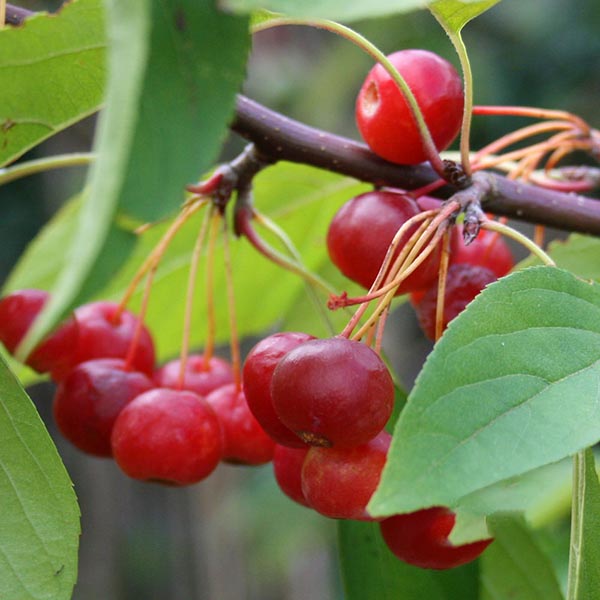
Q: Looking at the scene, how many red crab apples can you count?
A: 15